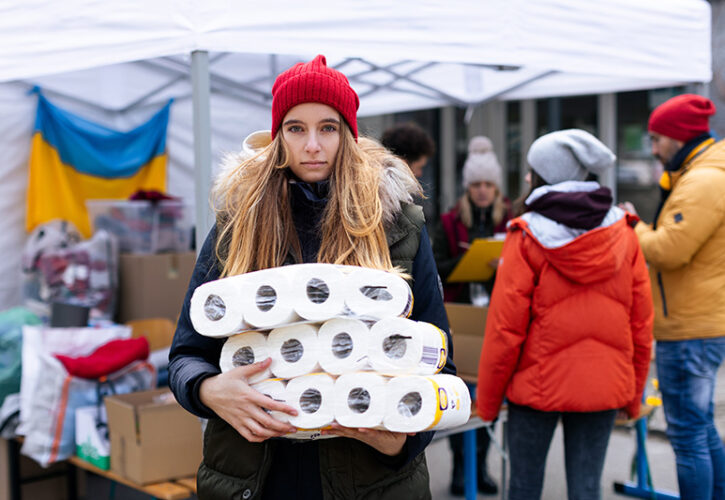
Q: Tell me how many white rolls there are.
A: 12